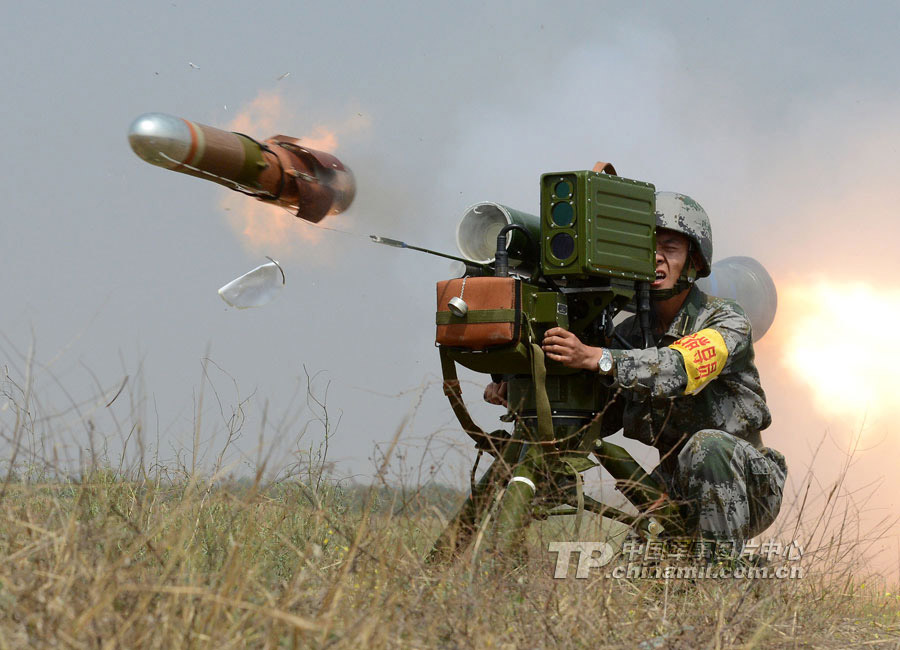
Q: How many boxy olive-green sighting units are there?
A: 1